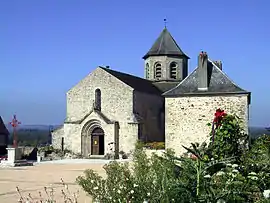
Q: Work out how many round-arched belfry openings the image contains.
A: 3